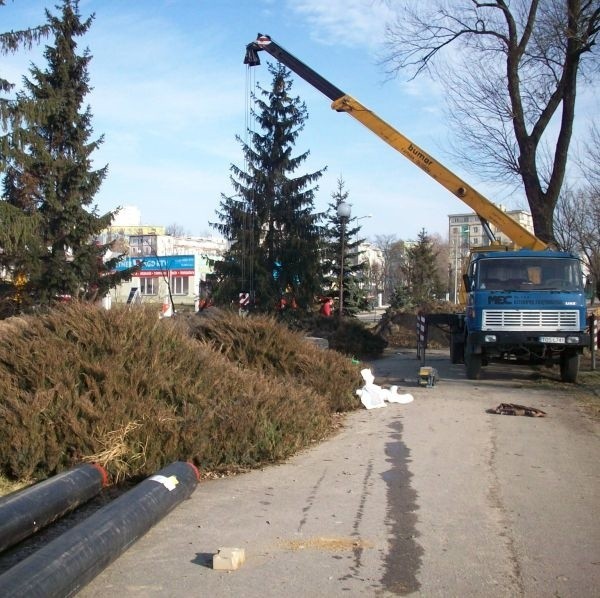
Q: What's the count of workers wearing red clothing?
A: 1